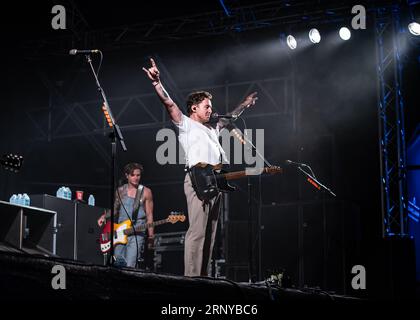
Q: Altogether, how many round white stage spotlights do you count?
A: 4